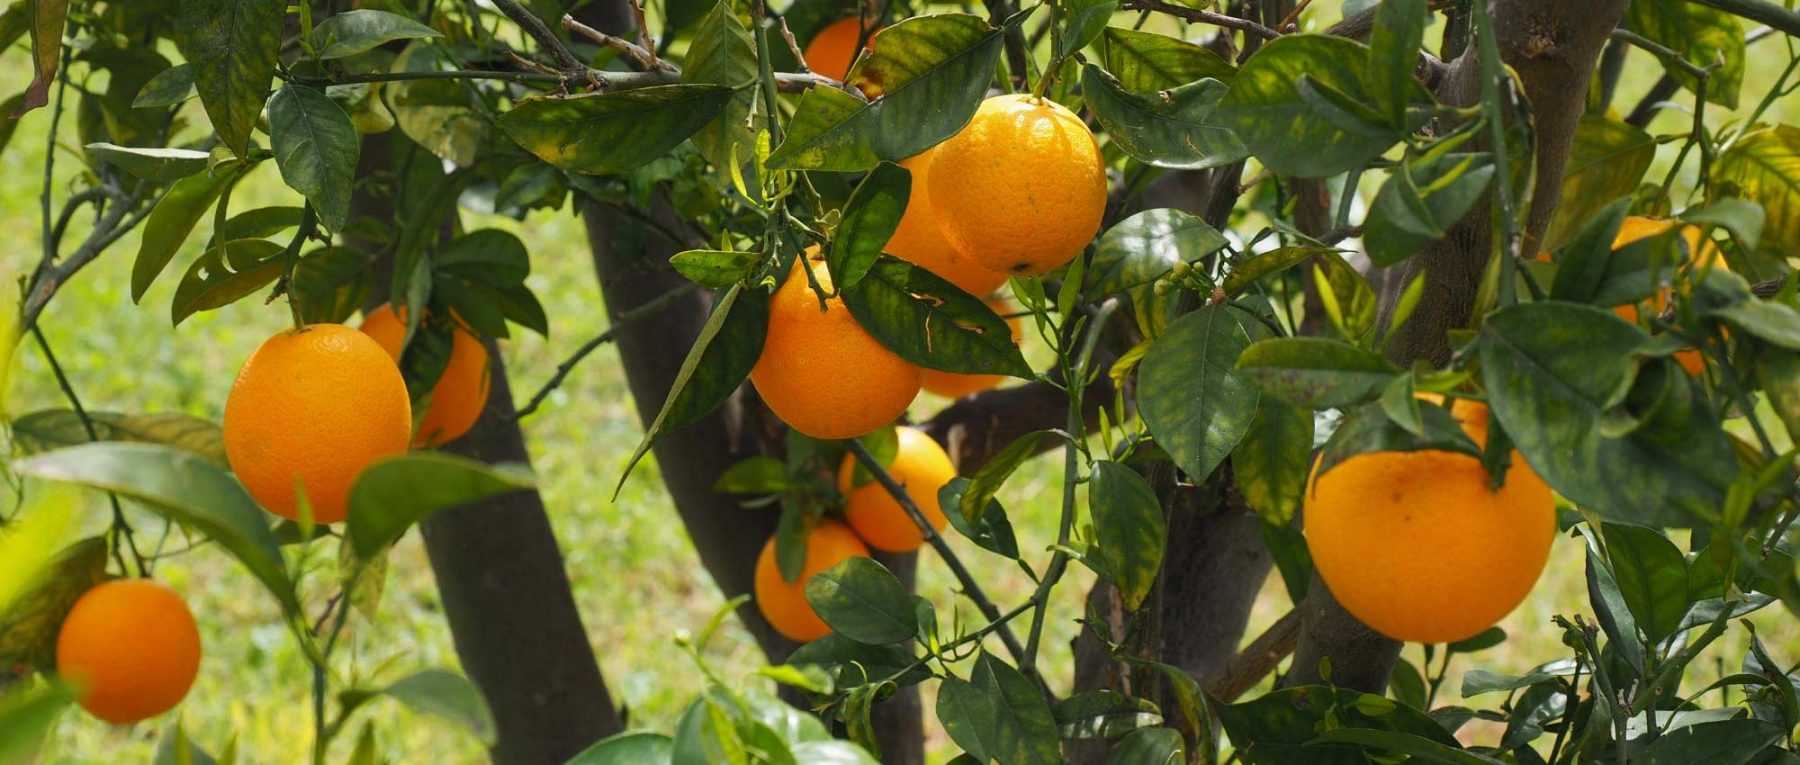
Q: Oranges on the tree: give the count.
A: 12